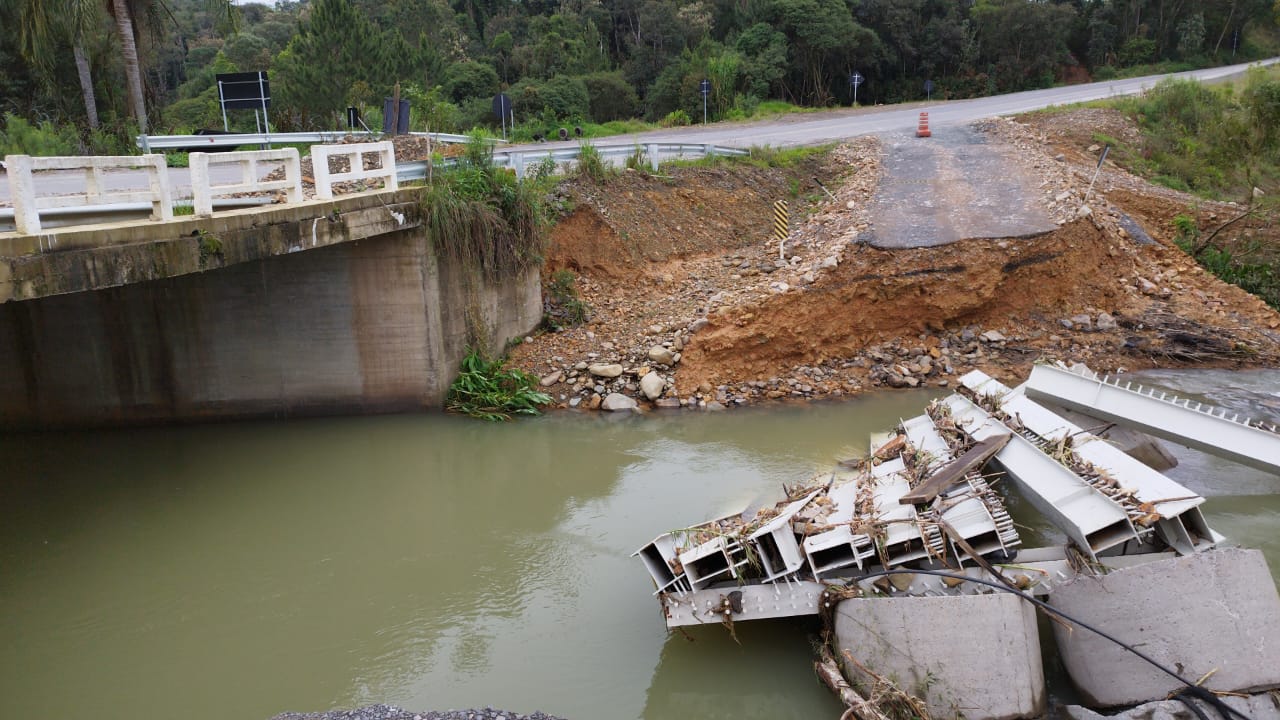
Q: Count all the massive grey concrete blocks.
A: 2